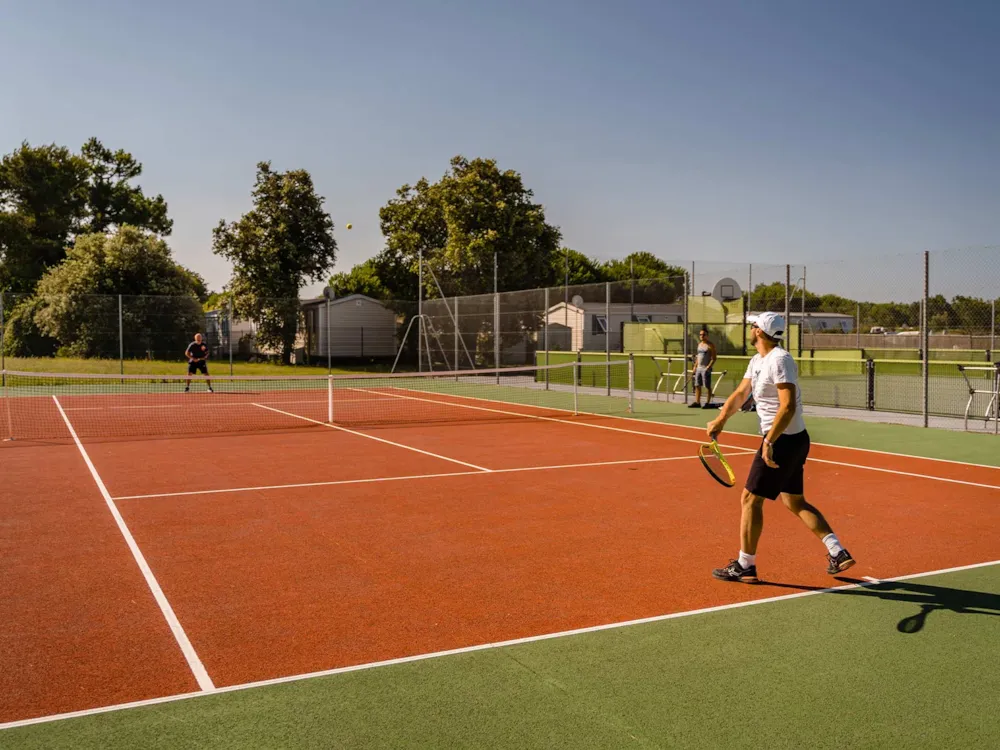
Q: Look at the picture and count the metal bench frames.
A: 2